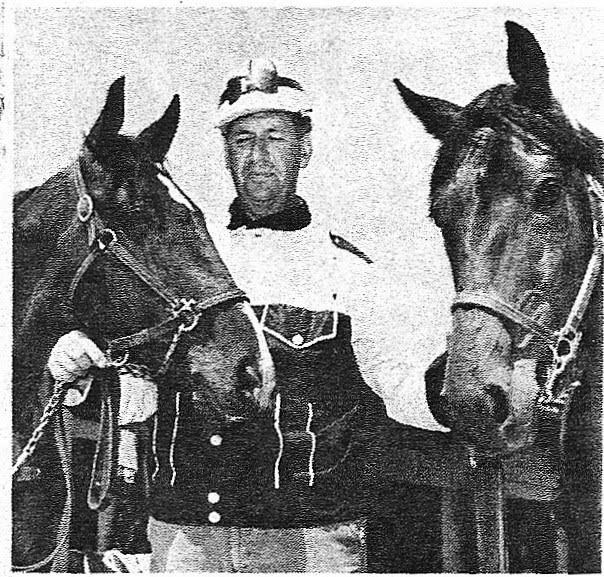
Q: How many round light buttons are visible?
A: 4